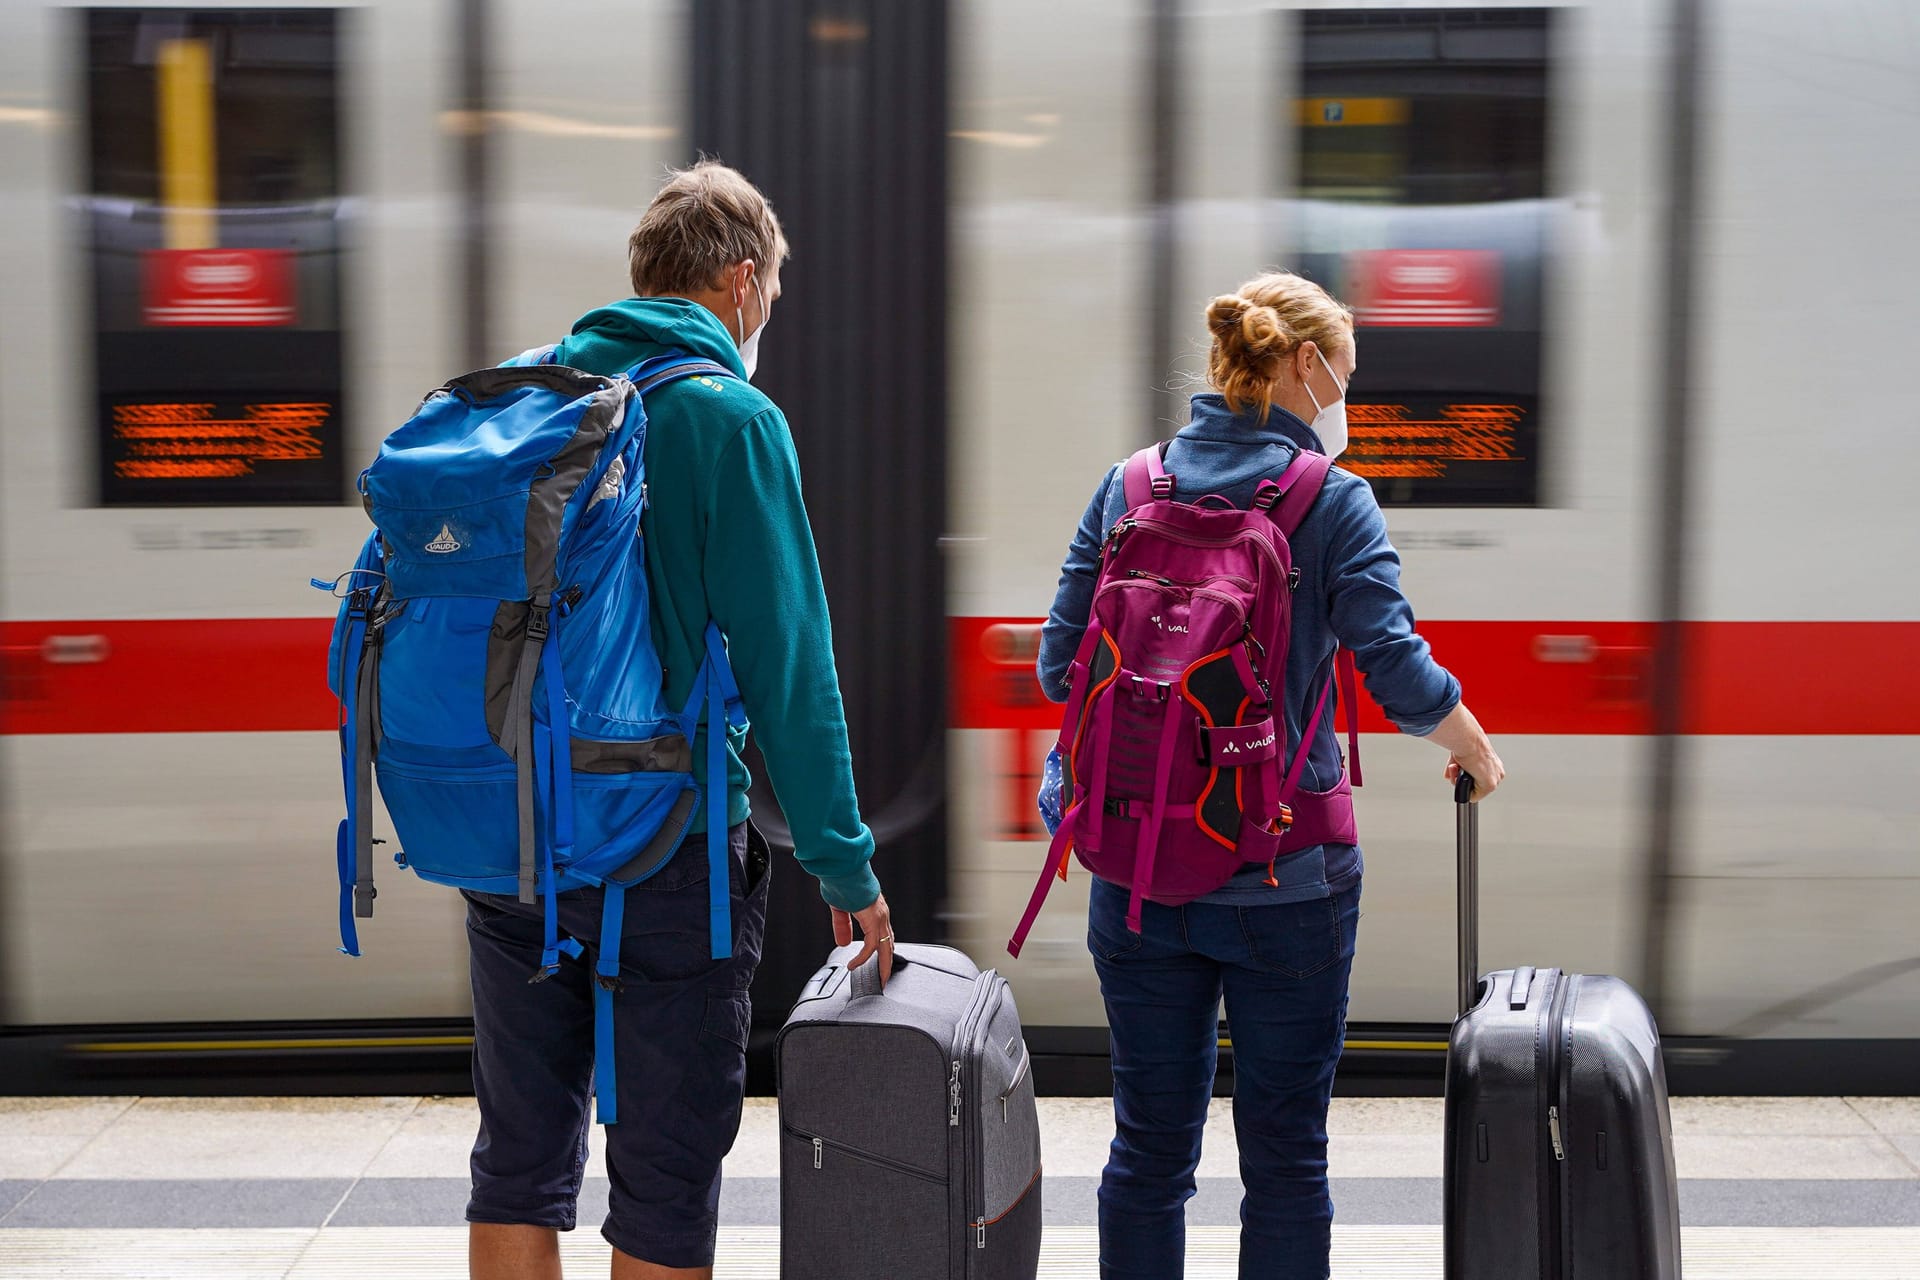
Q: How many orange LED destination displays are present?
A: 2